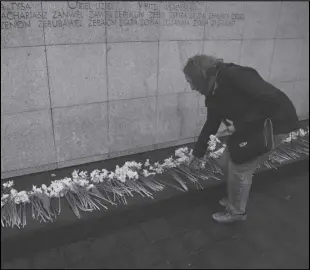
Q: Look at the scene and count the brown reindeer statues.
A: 0